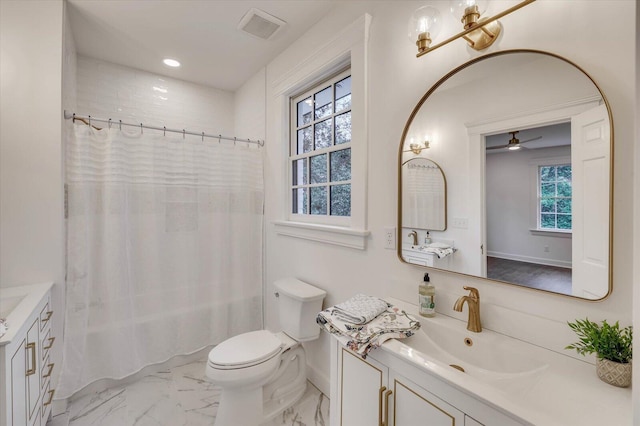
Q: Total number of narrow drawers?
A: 4